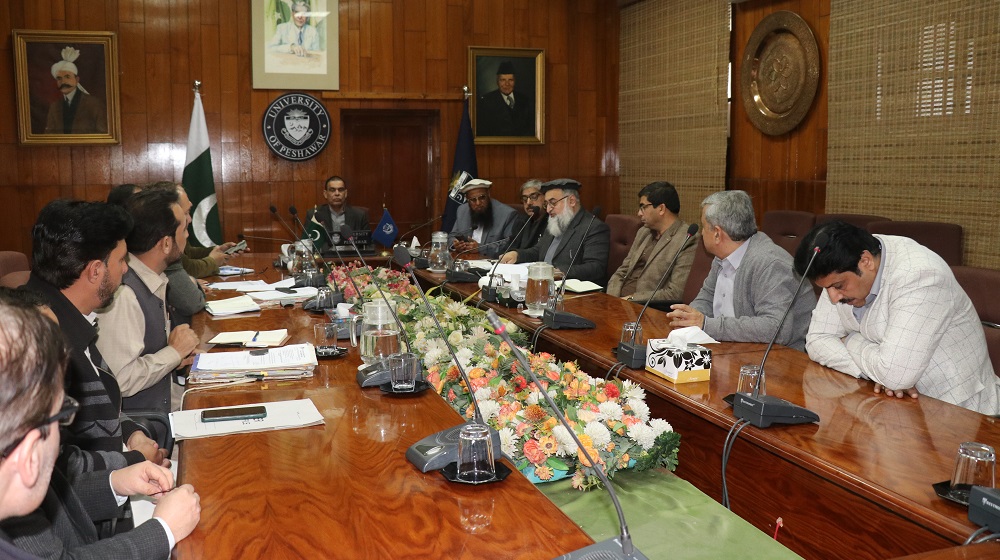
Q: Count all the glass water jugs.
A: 4